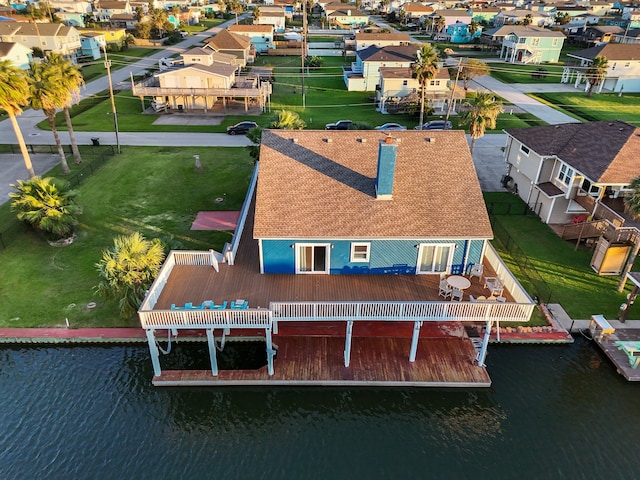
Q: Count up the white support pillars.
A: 6